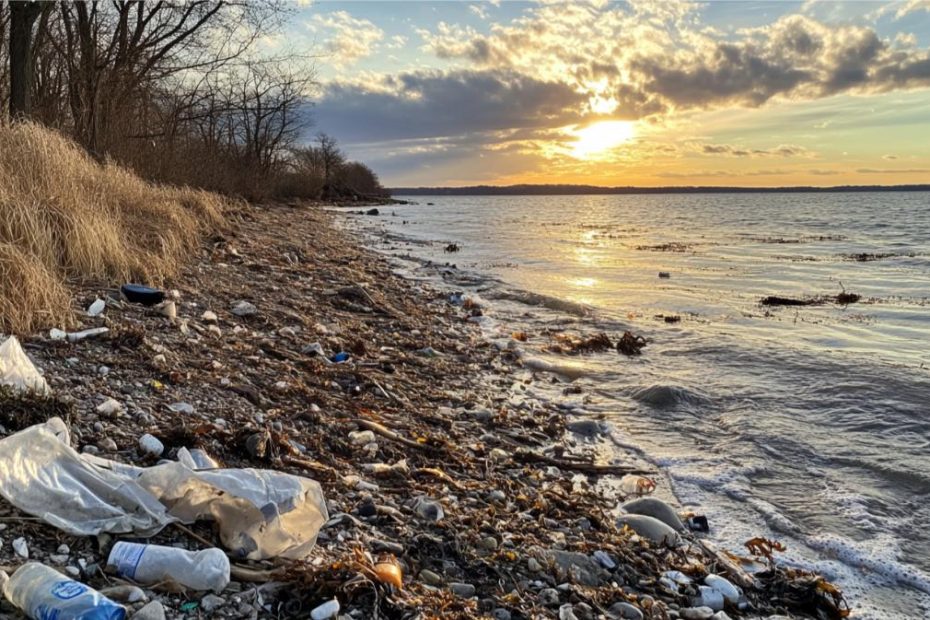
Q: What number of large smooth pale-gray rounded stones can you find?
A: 2